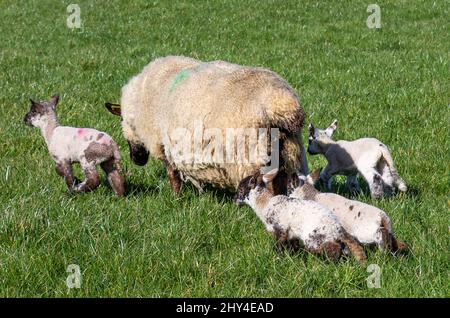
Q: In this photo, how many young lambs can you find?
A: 4